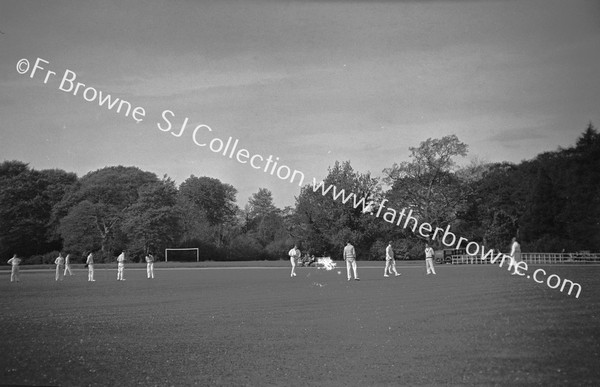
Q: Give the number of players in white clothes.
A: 11